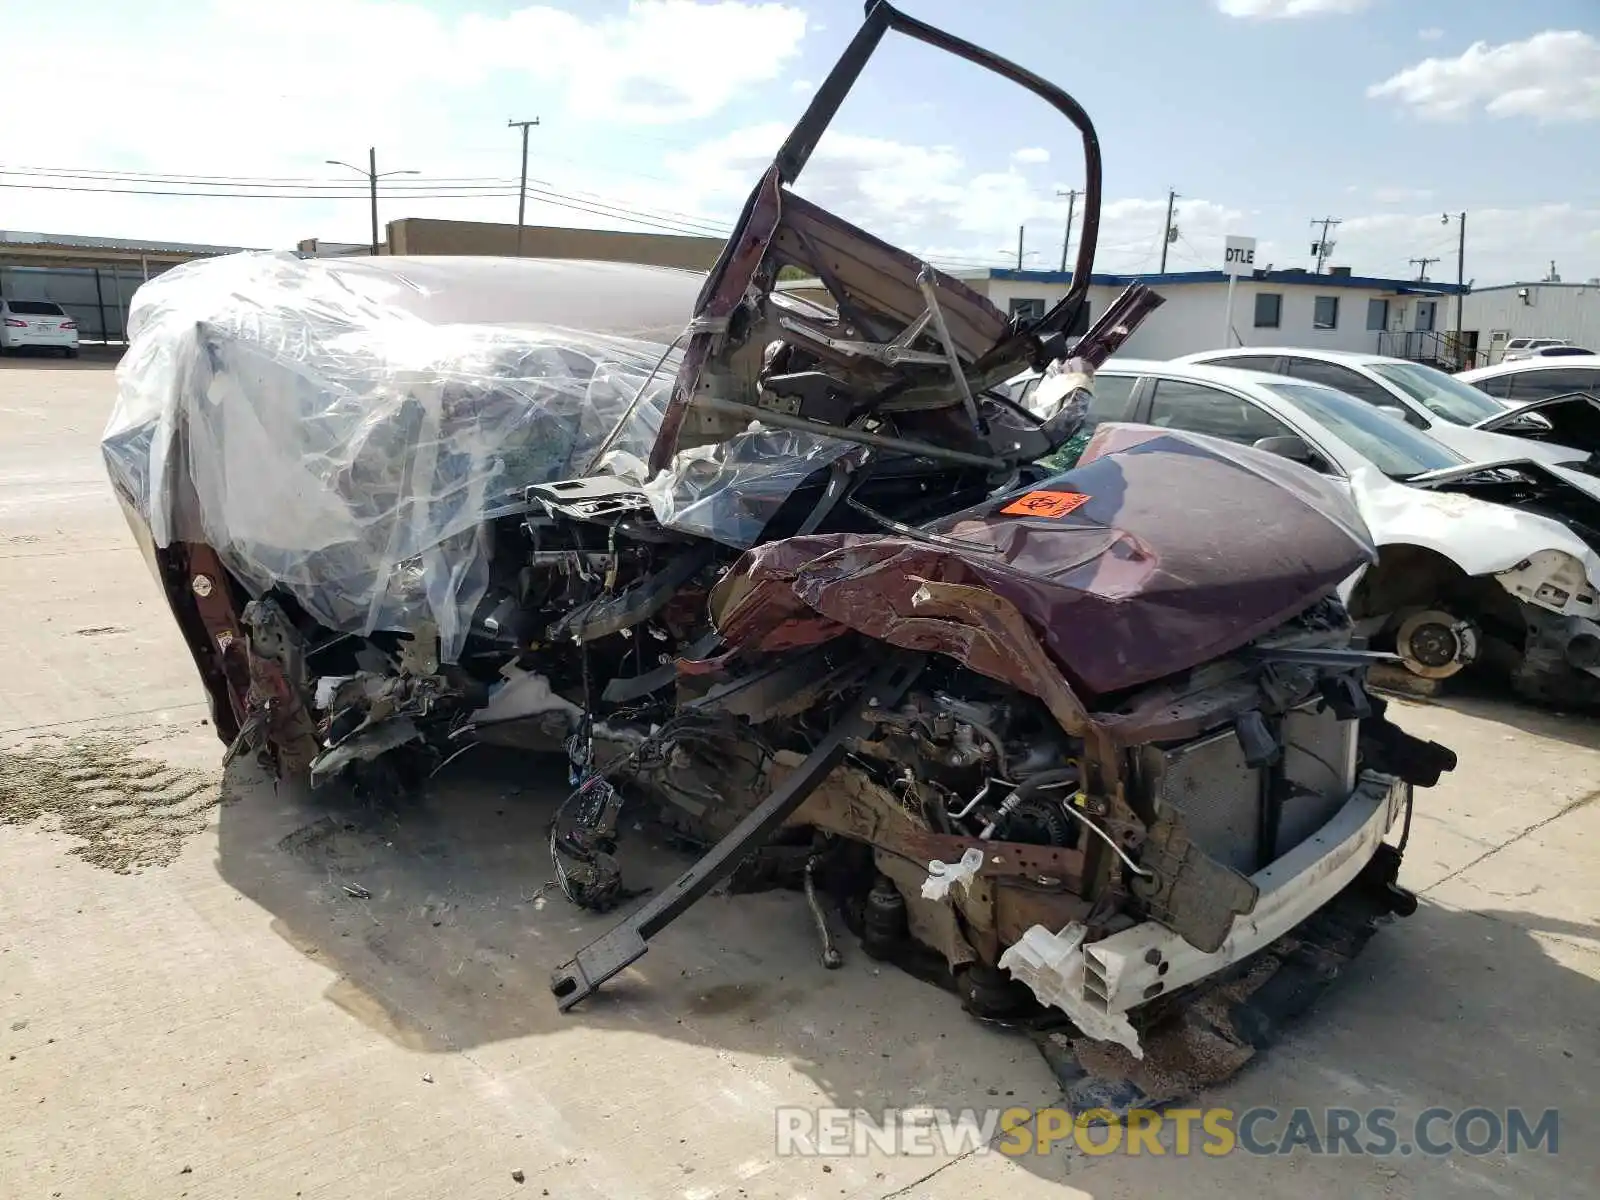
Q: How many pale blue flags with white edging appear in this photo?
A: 0